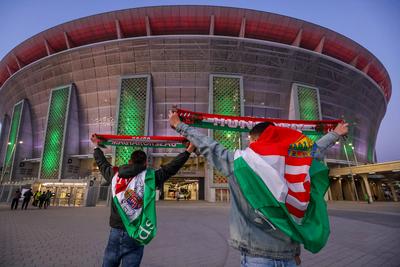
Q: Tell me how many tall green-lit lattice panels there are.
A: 5